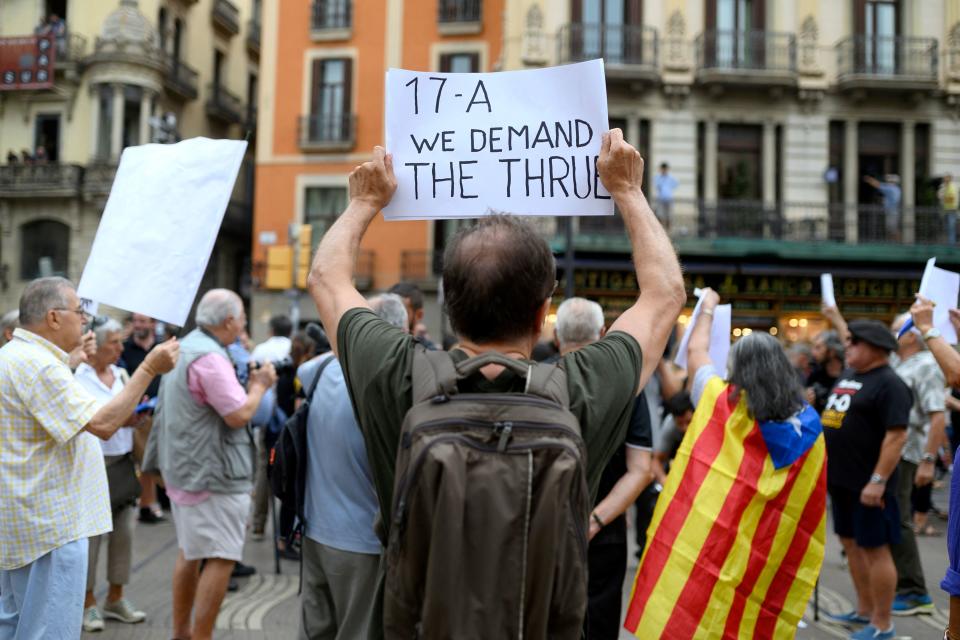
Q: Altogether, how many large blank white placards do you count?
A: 1